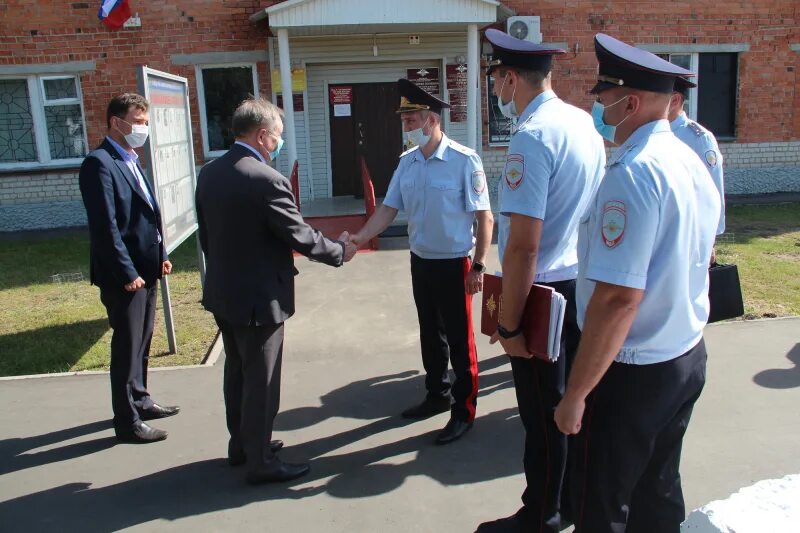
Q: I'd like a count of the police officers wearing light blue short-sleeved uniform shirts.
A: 4